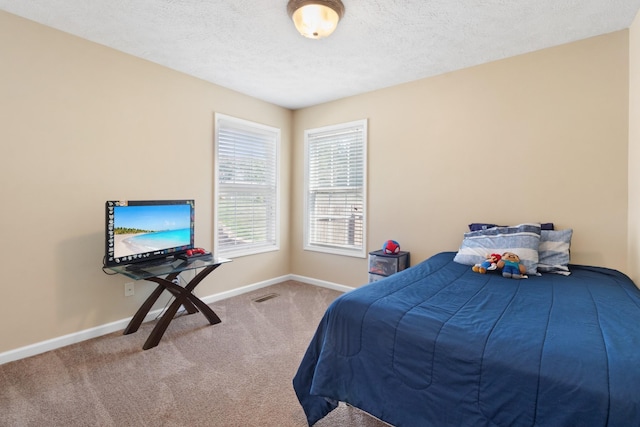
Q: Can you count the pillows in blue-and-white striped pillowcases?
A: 2